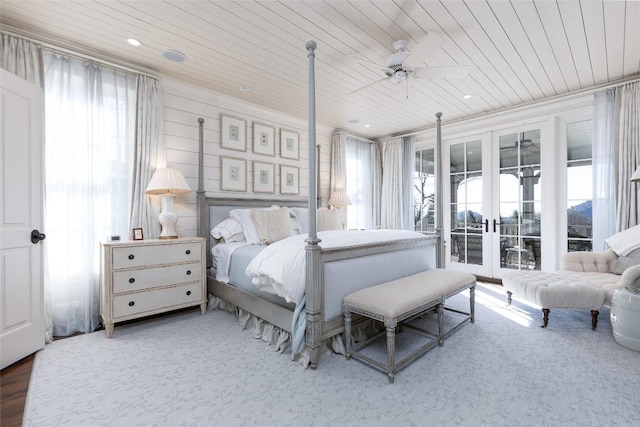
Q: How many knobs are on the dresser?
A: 6